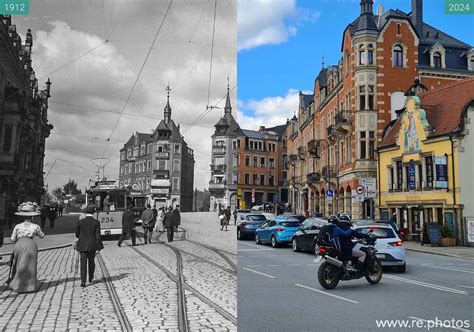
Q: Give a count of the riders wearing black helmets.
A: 2